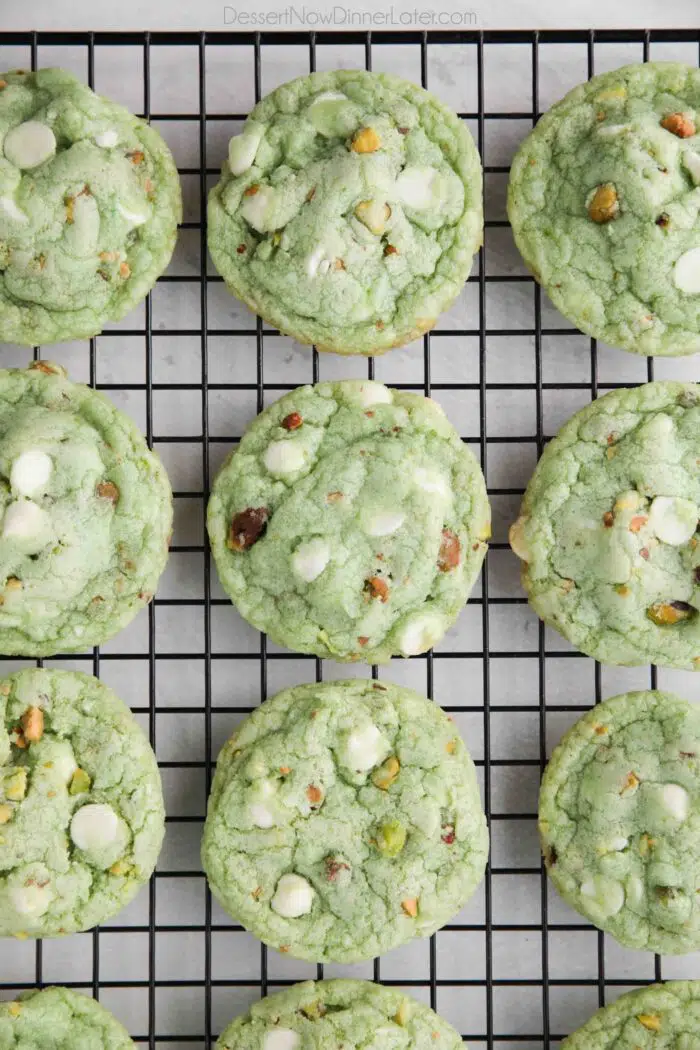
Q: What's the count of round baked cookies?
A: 12